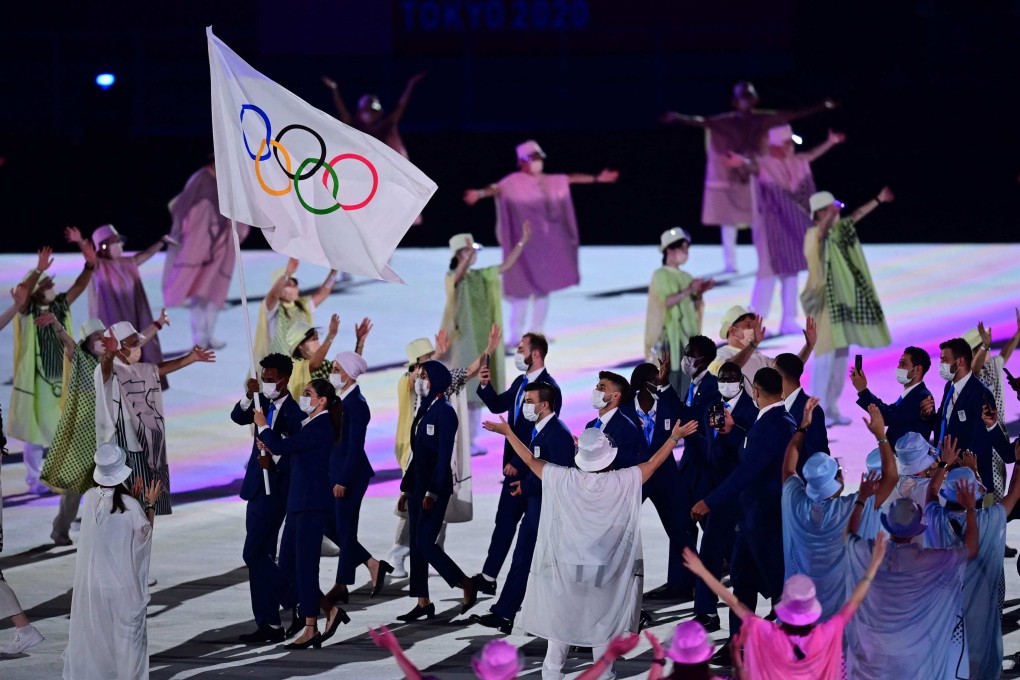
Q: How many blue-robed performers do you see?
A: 5